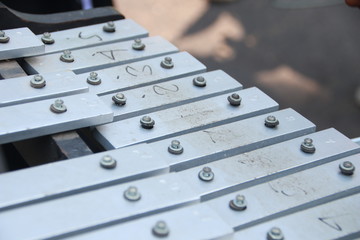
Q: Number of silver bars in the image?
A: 15